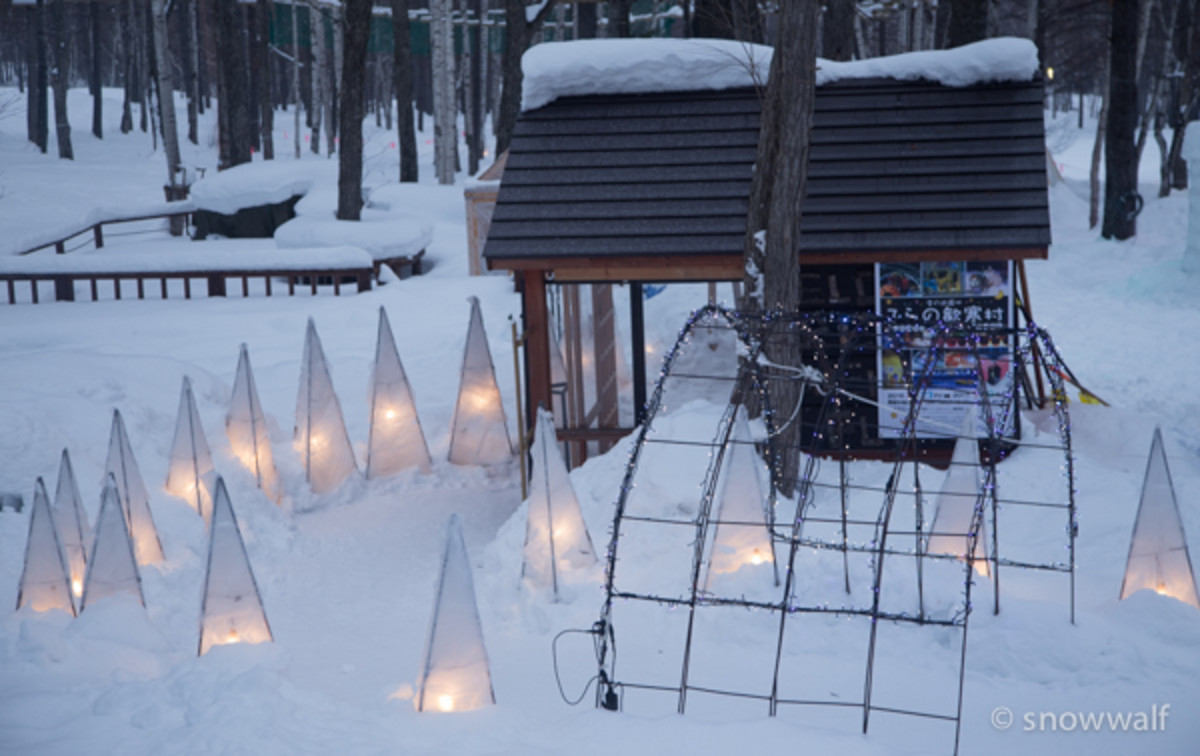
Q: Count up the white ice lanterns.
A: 15